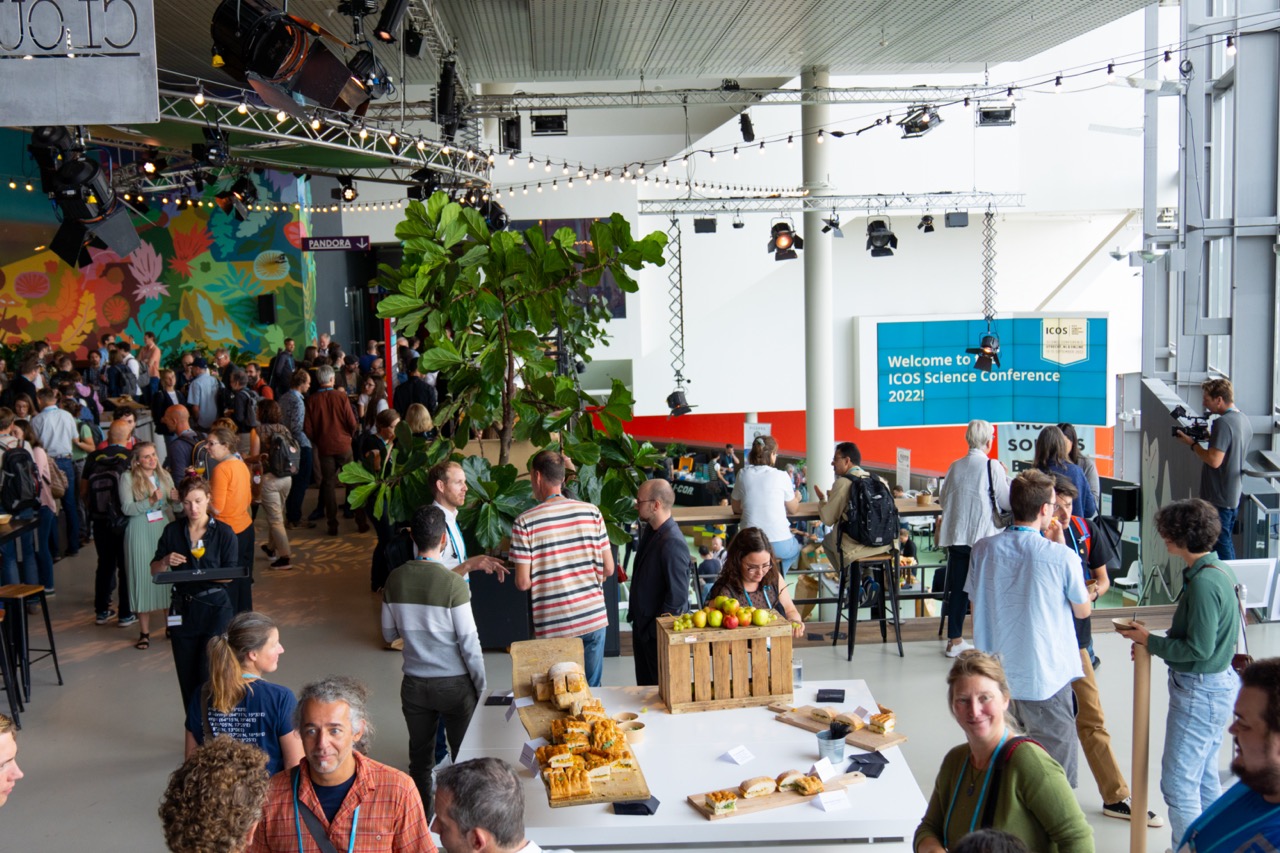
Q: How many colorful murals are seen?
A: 1